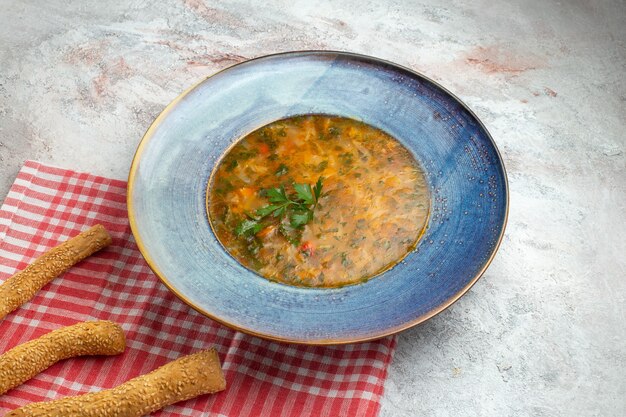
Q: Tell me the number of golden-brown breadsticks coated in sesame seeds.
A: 3